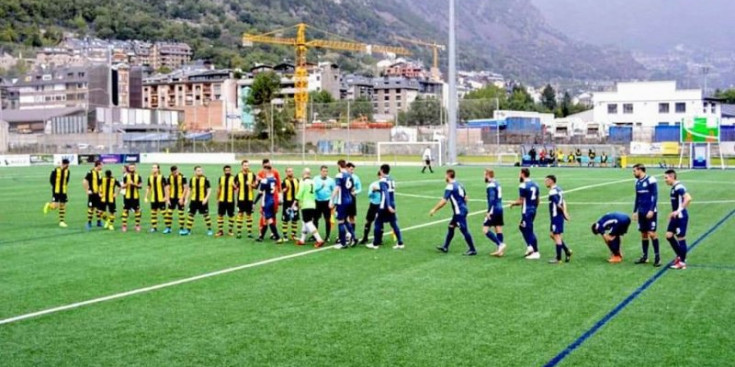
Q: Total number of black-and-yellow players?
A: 10